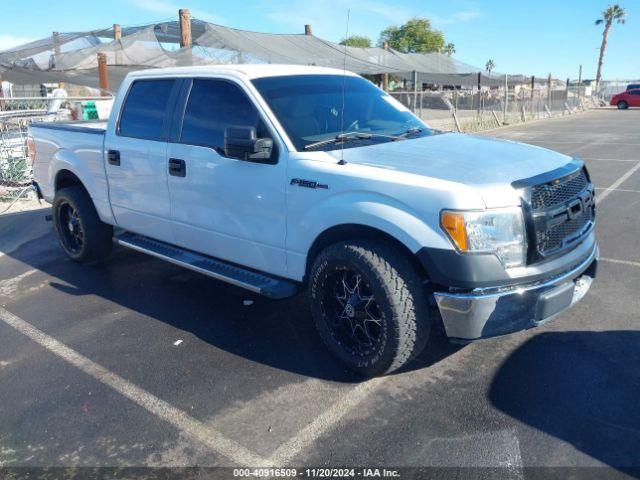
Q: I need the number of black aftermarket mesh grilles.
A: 1